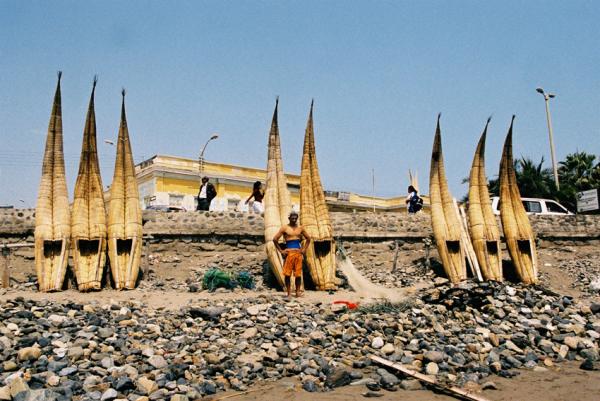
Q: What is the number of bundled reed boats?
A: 8